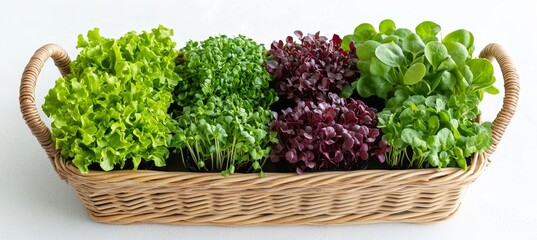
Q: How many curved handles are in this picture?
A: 2